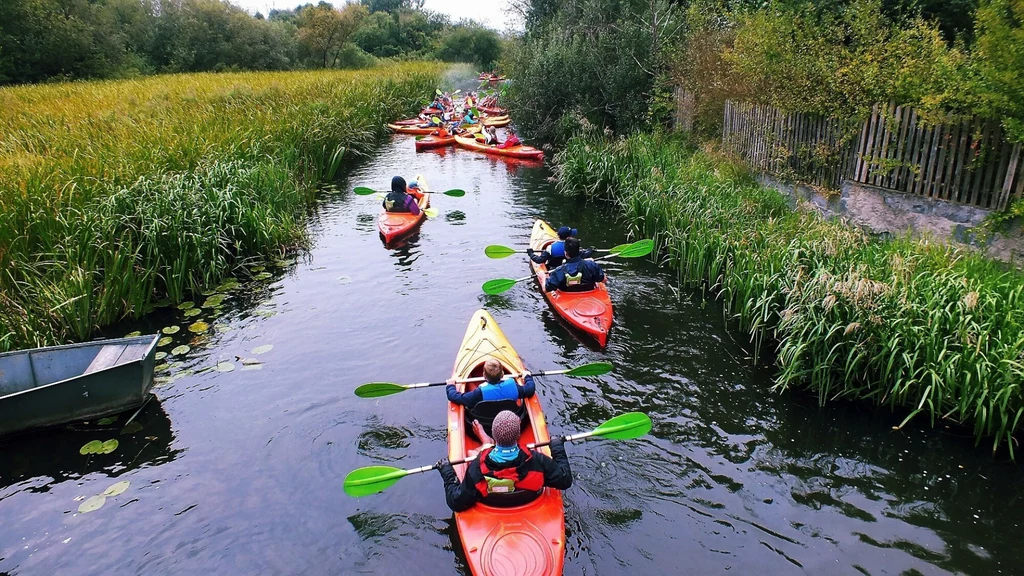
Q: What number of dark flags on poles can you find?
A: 0